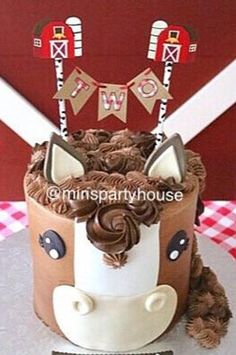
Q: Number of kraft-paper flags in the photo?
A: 3